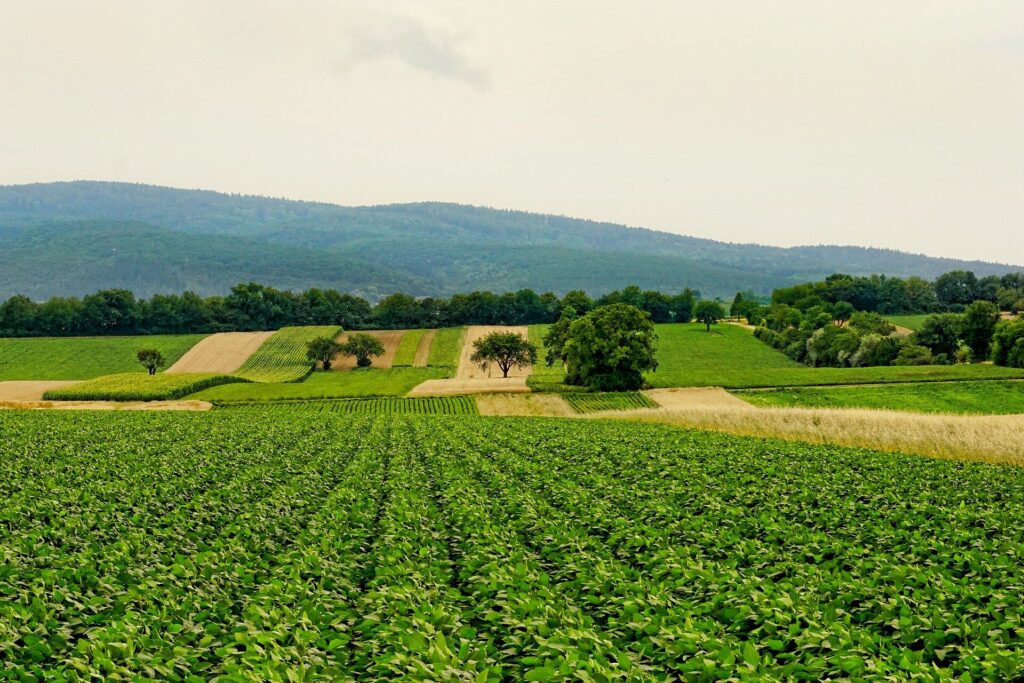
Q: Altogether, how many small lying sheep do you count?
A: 0